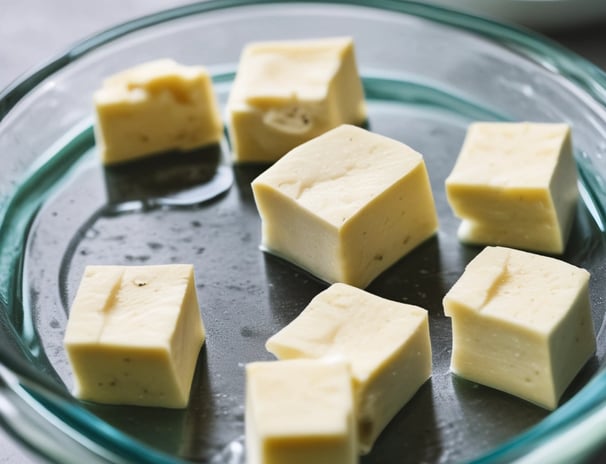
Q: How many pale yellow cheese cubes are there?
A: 8